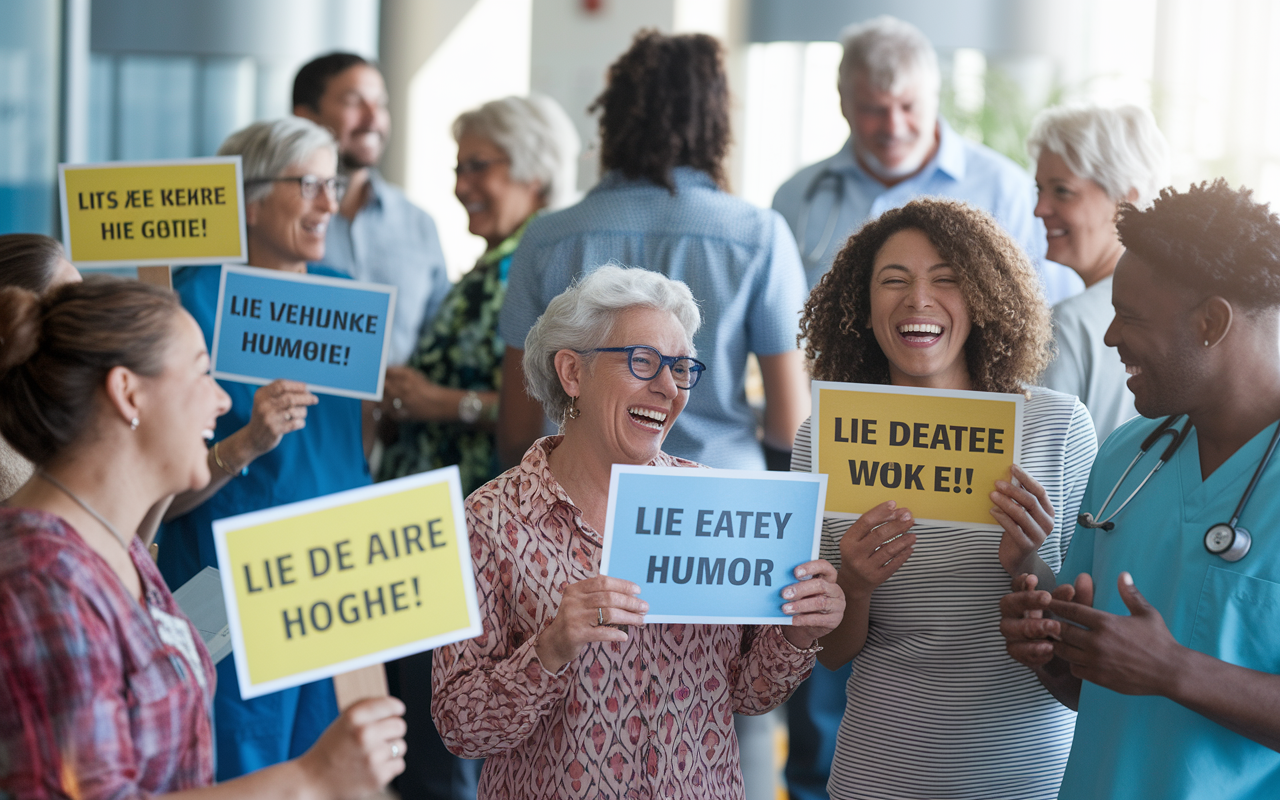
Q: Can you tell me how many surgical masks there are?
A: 0